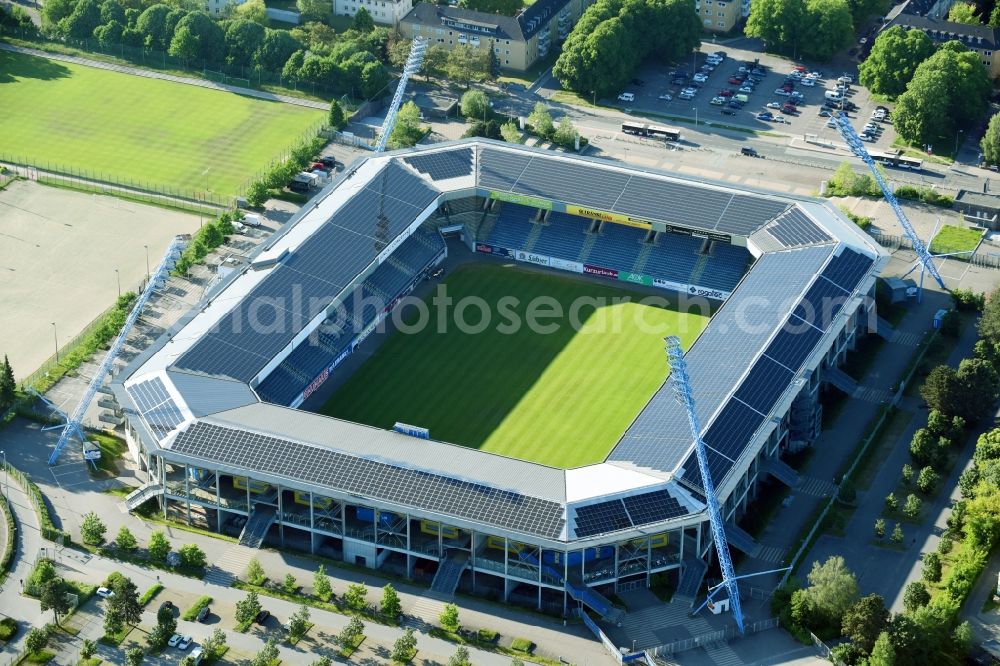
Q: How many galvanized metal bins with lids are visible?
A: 0